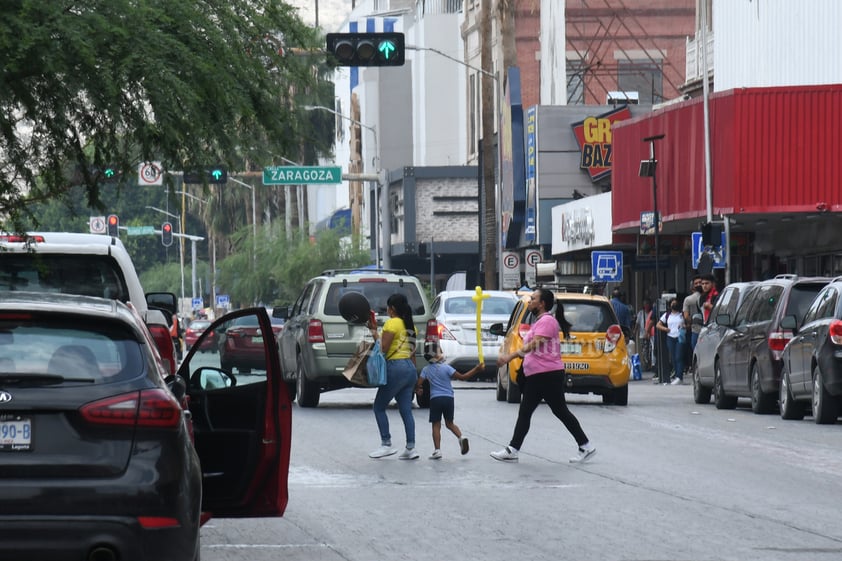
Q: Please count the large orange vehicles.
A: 1